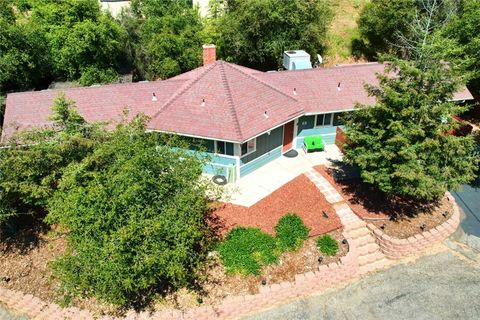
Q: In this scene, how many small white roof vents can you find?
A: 5